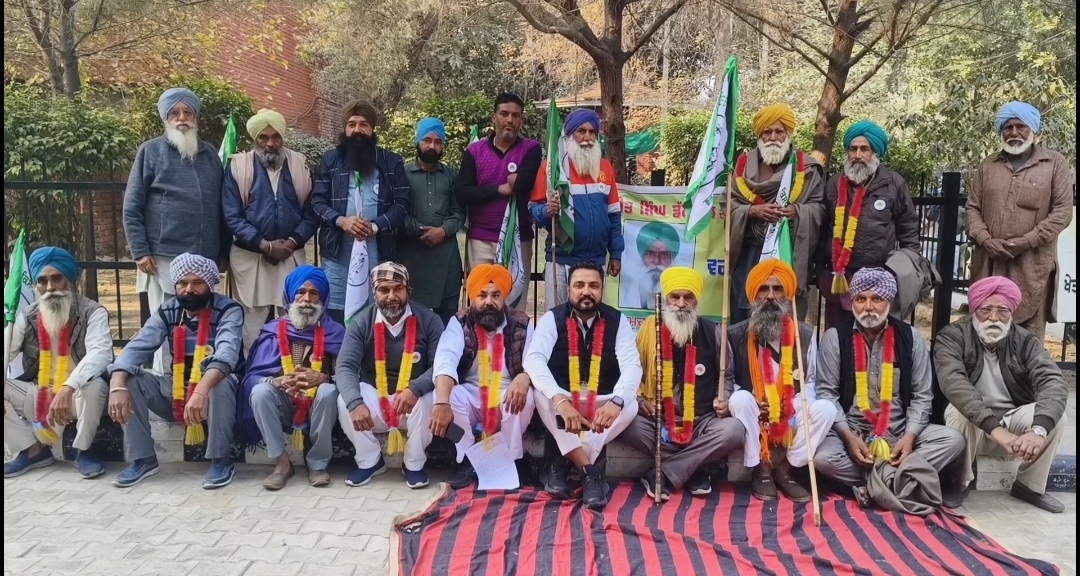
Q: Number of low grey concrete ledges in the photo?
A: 1